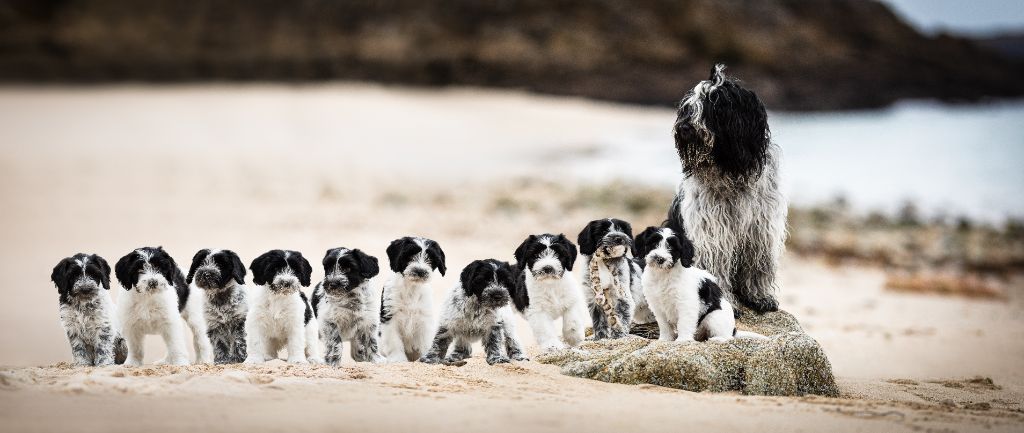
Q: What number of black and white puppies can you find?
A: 10